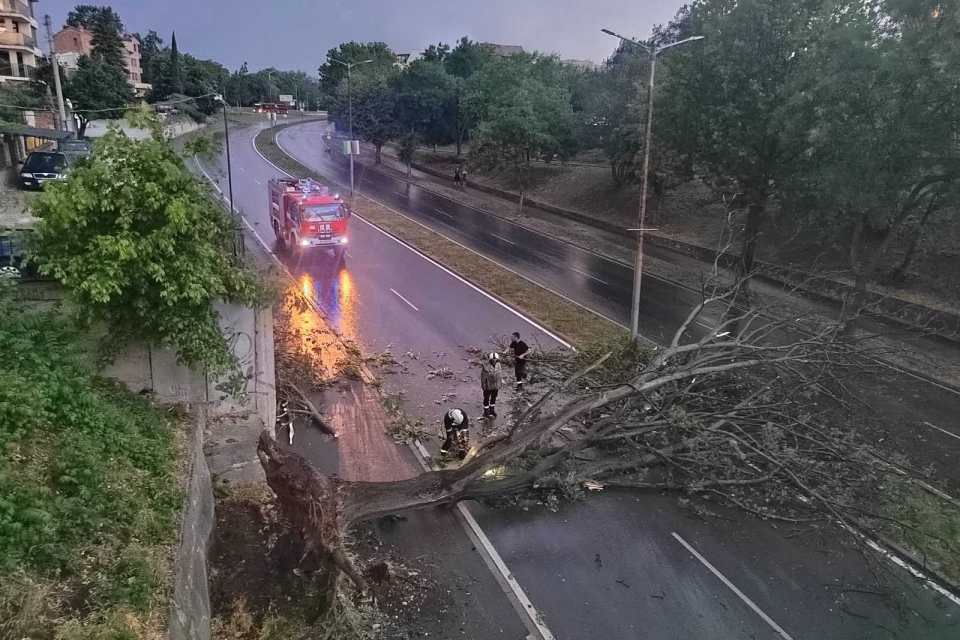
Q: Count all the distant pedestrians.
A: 2